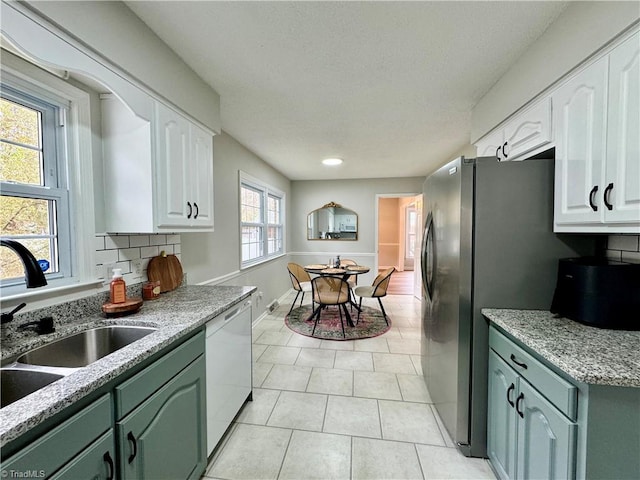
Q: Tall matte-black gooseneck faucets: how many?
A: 1